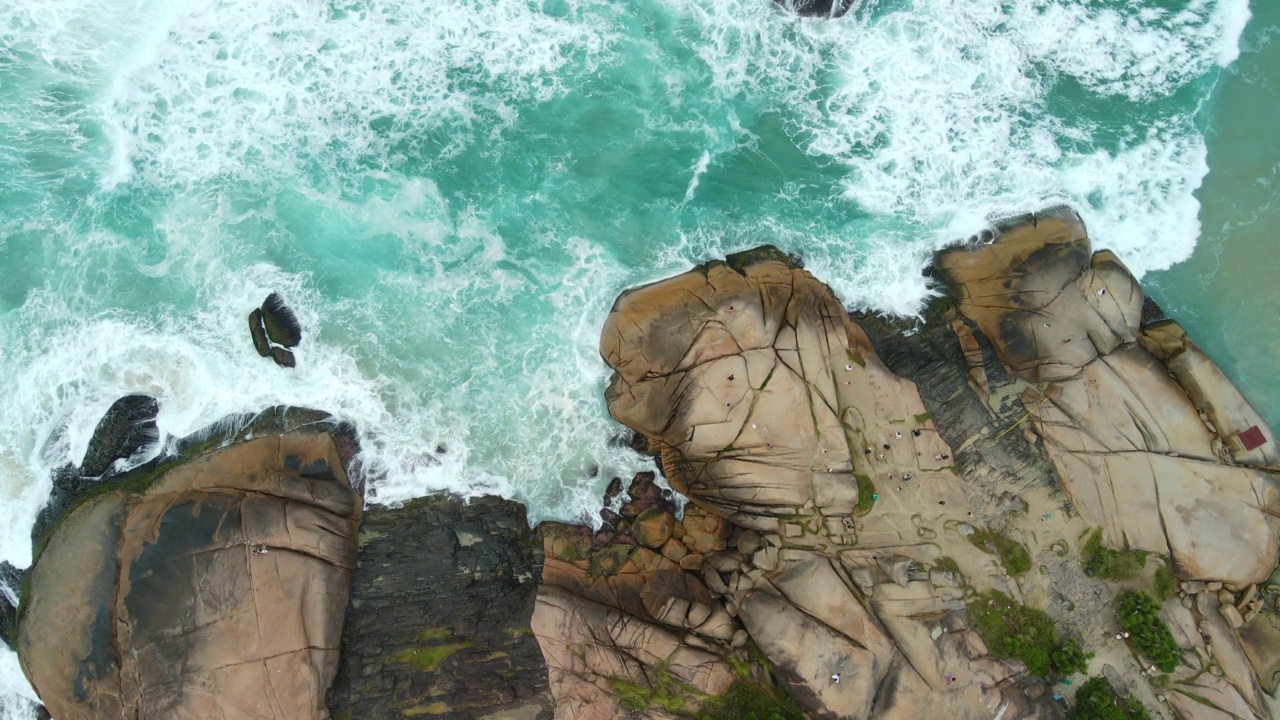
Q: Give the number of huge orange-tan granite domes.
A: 3